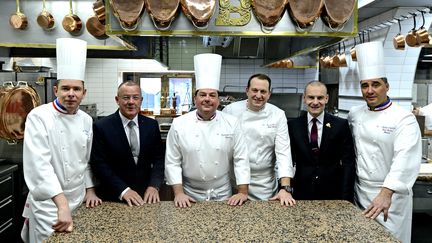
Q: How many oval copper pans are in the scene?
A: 6